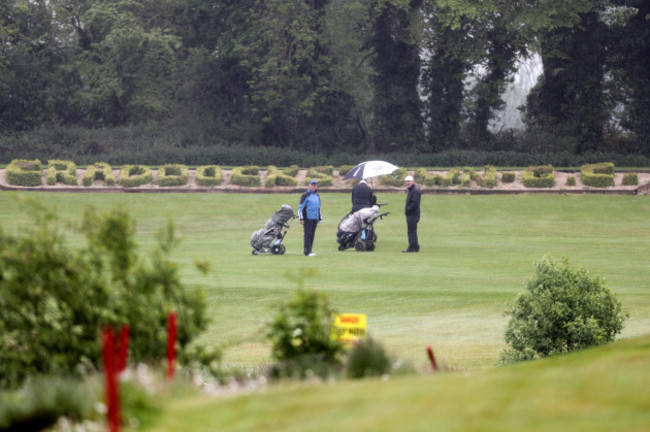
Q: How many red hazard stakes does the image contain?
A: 4